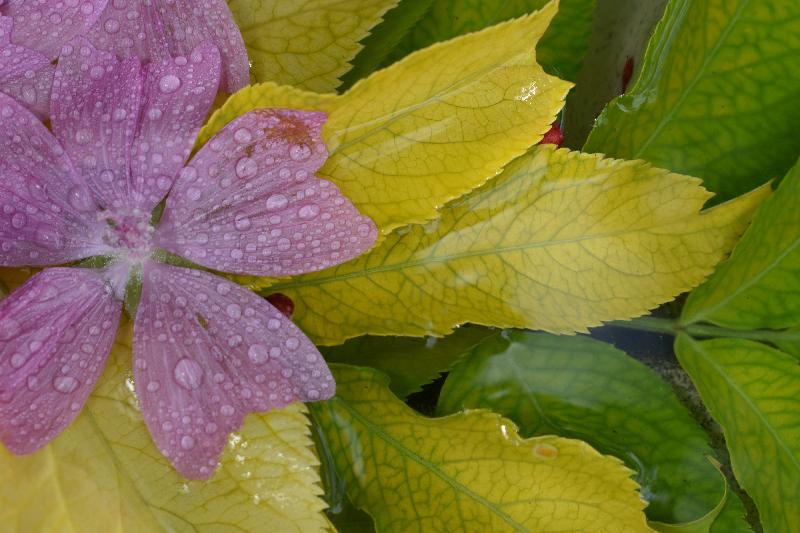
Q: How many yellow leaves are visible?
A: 5